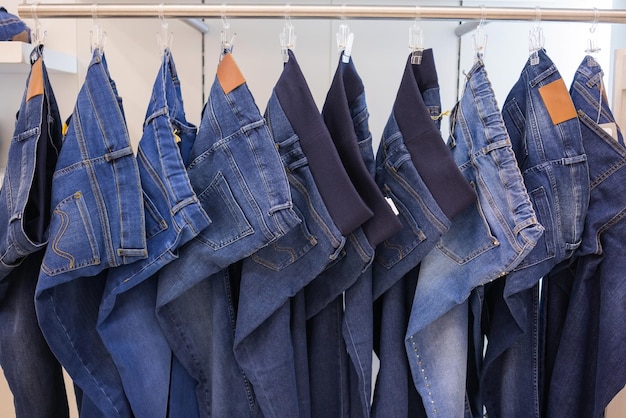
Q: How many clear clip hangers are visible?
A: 10